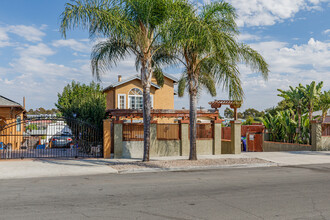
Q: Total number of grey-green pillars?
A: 6